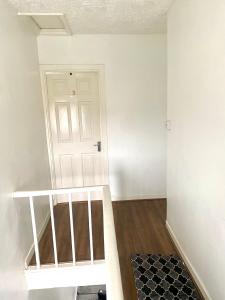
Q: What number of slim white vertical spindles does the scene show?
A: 4